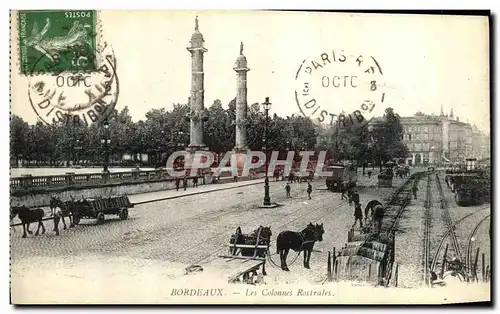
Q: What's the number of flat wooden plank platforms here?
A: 1